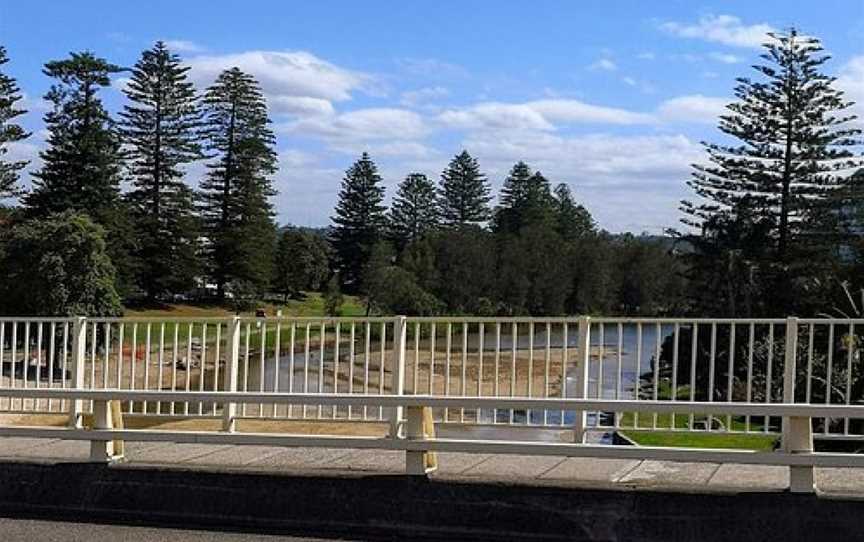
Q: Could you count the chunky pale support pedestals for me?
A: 3